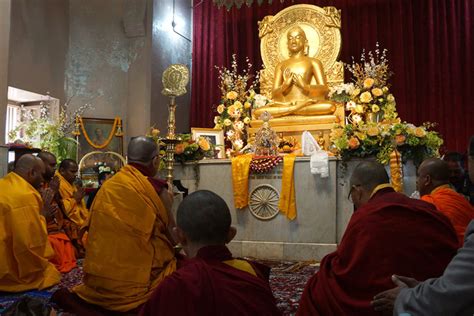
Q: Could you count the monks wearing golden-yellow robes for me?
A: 3